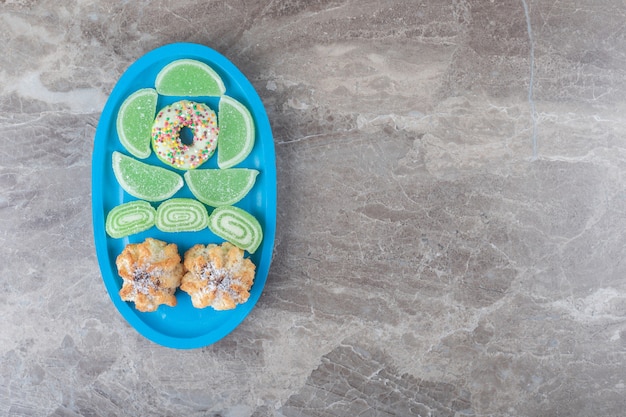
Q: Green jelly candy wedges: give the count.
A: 5